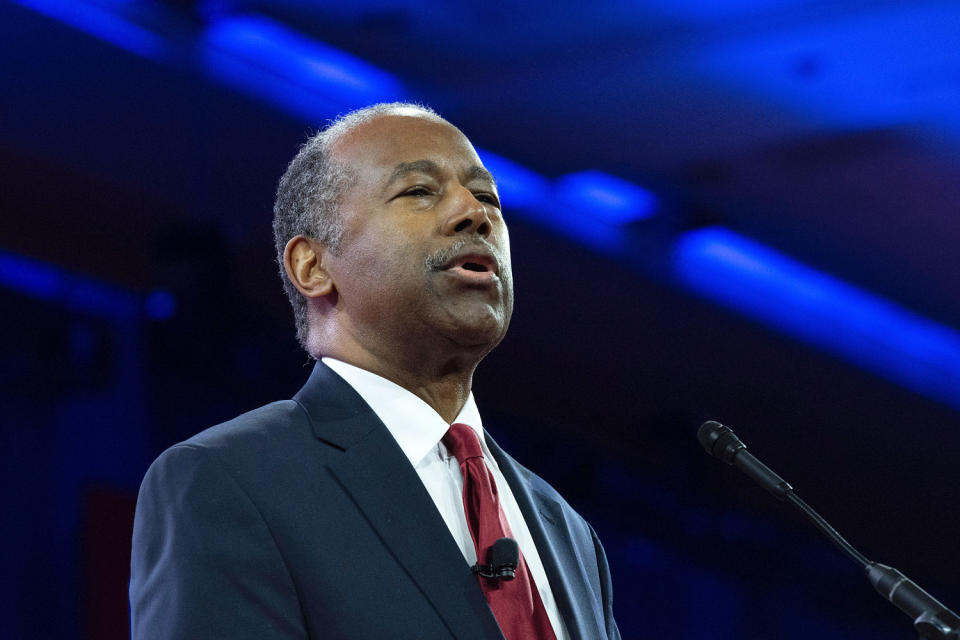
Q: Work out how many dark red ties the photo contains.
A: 1